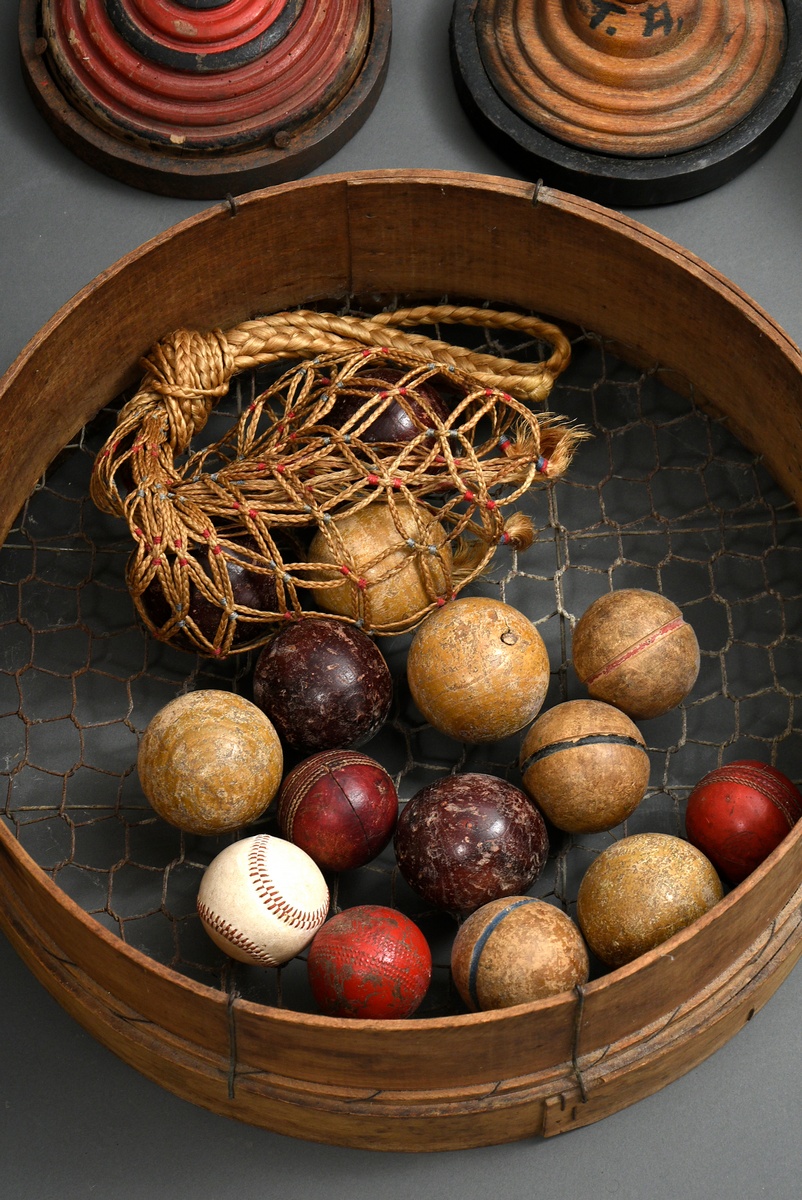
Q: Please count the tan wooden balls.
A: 7